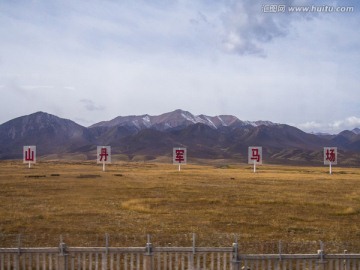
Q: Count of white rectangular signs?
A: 5